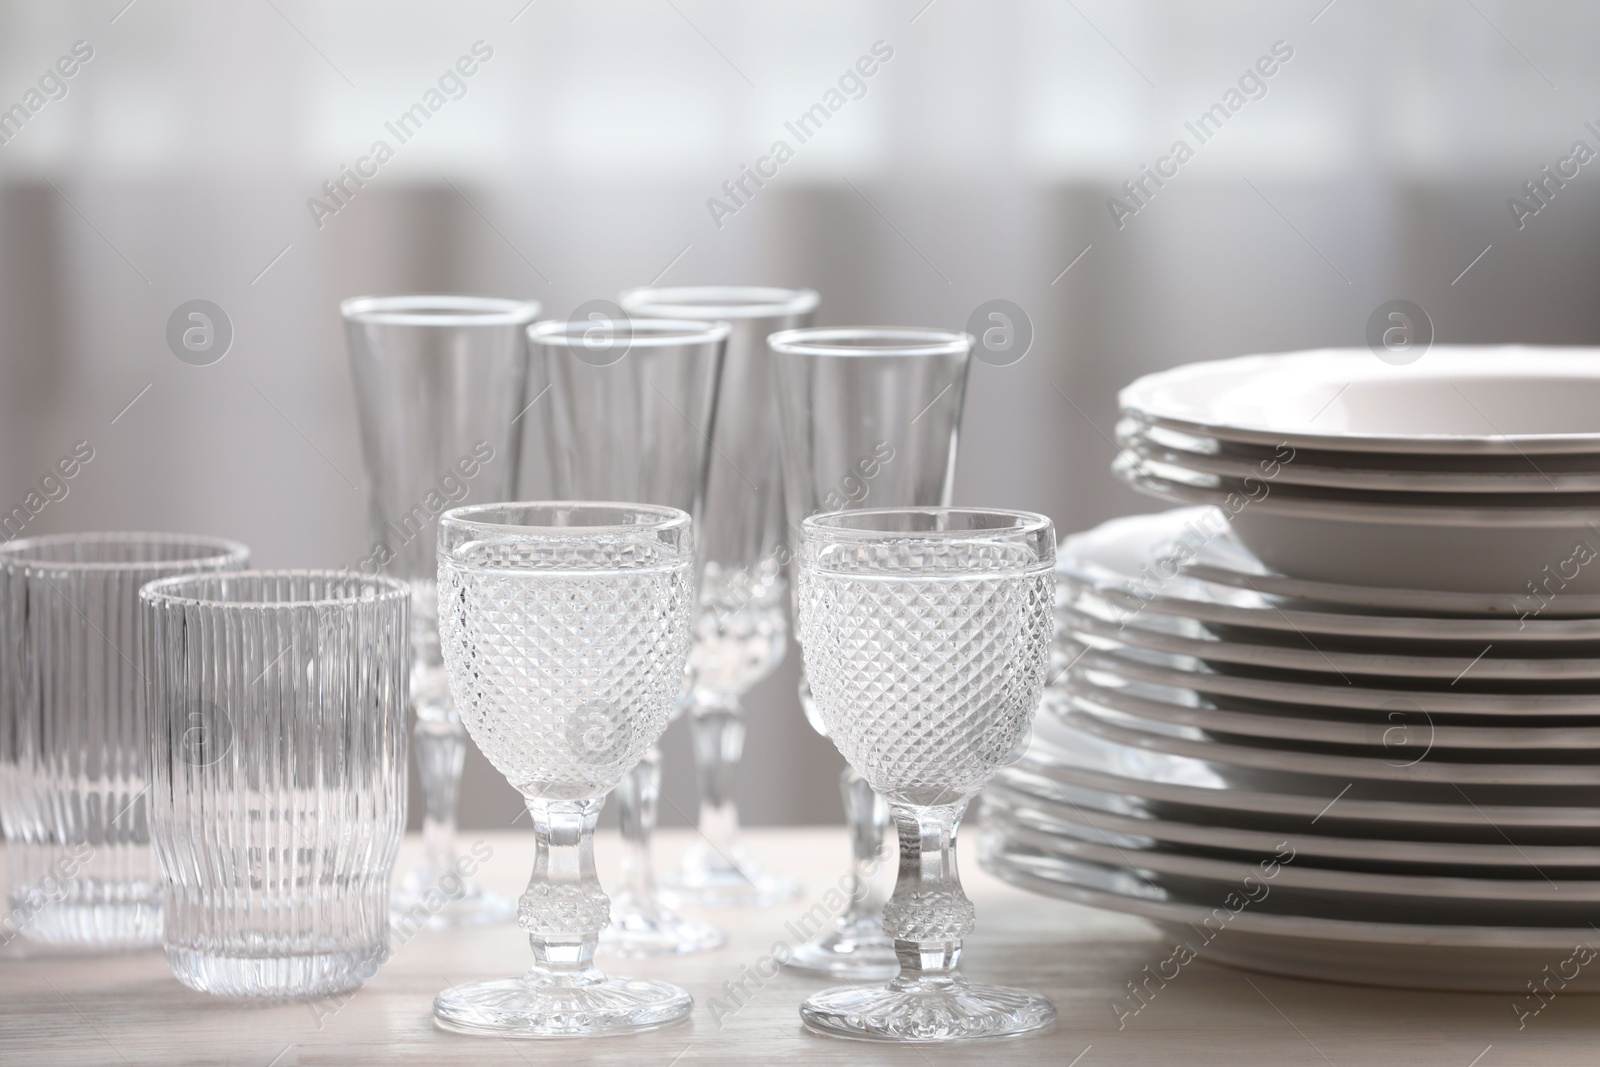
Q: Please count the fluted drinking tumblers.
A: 2